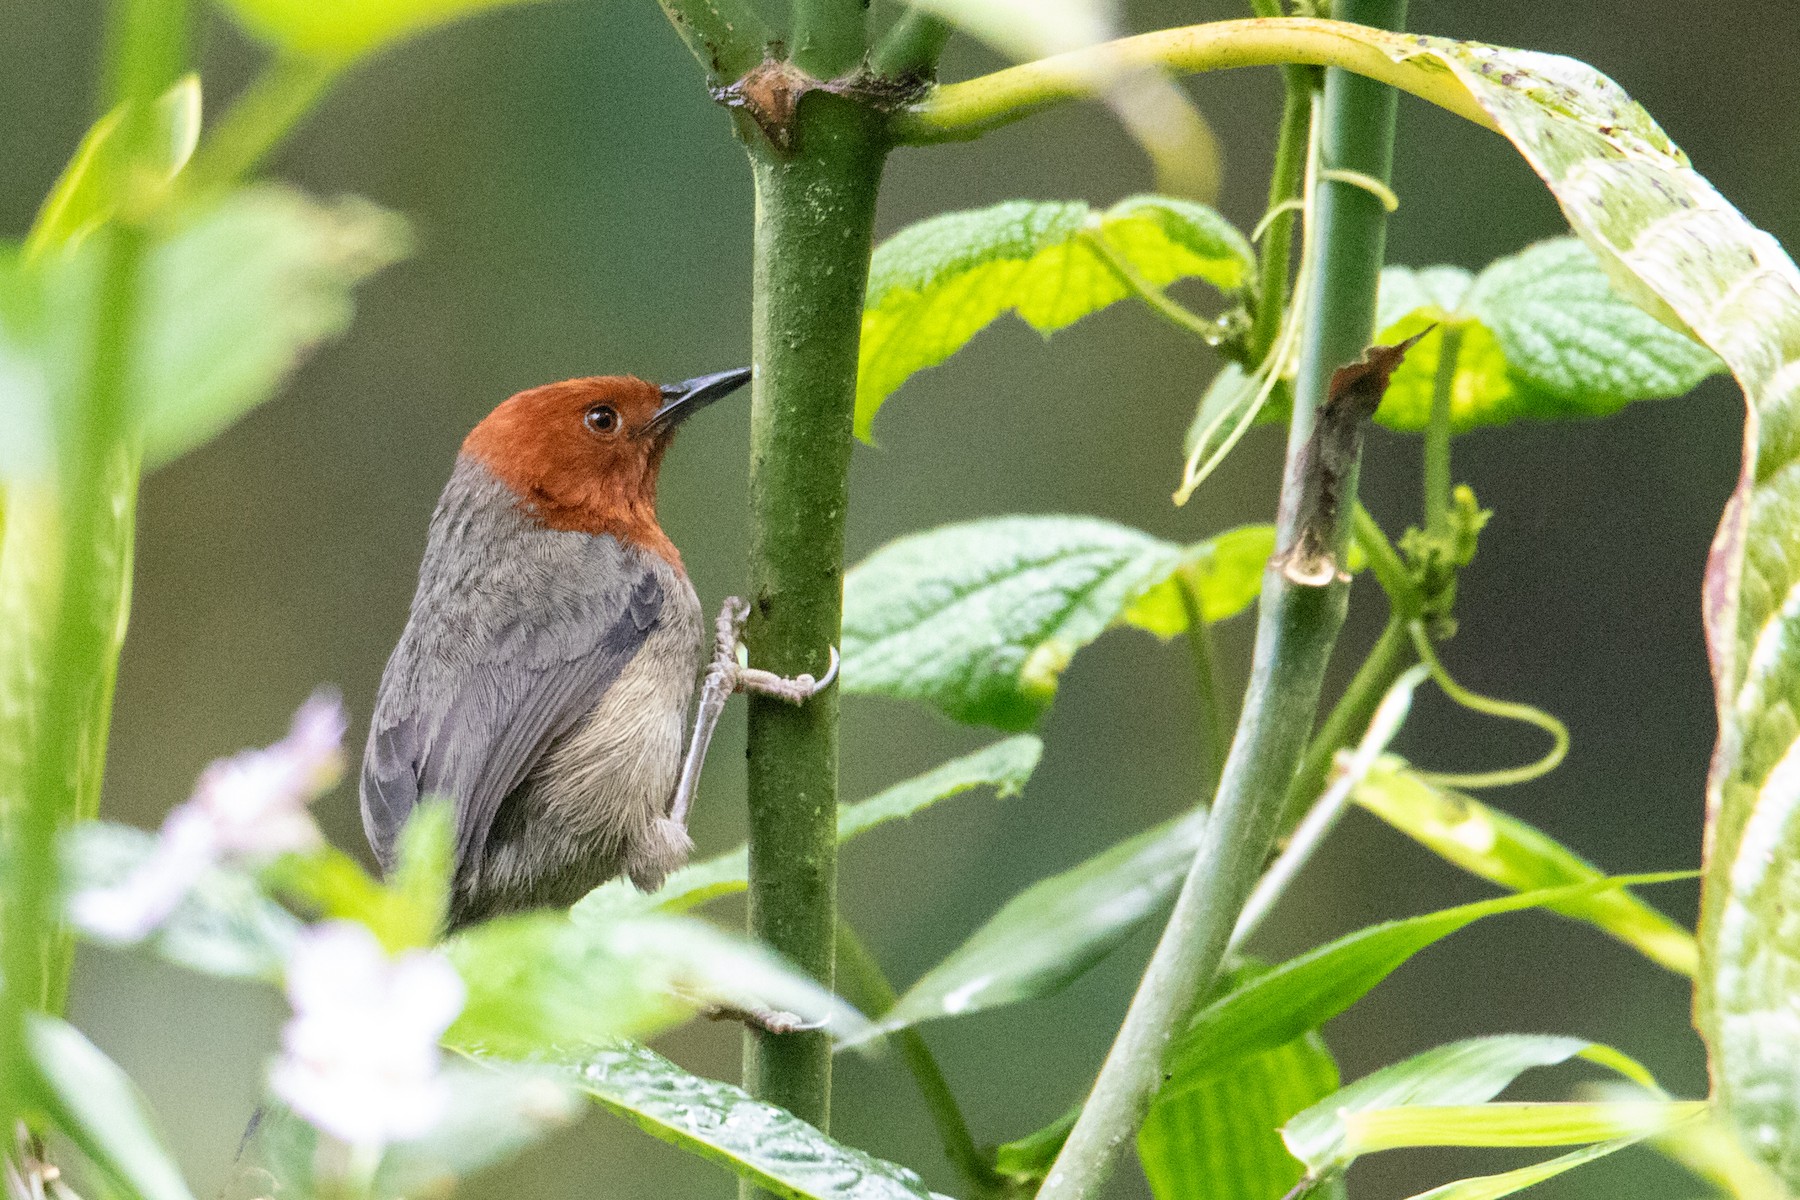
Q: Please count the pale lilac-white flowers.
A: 2